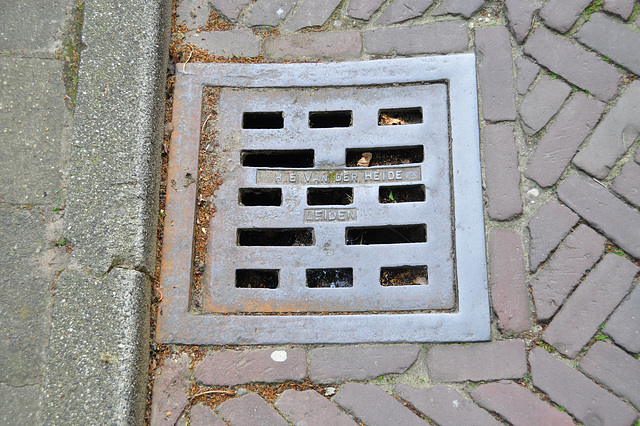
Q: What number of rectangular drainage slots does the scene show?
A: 13